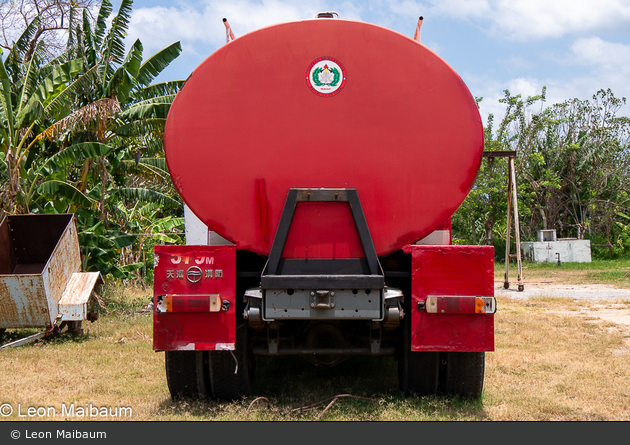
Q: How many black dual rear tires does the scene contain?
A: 4